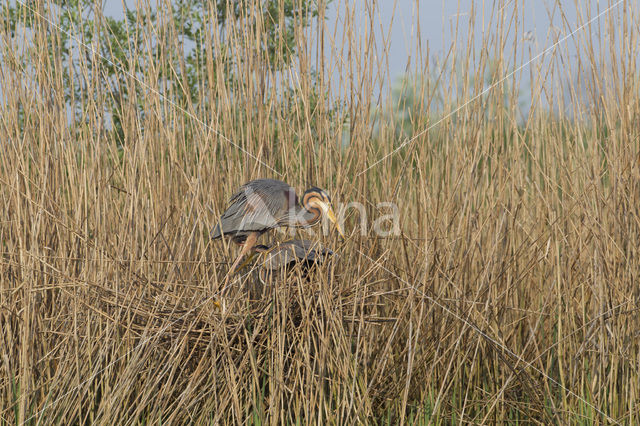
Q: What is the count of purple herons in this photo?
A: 2